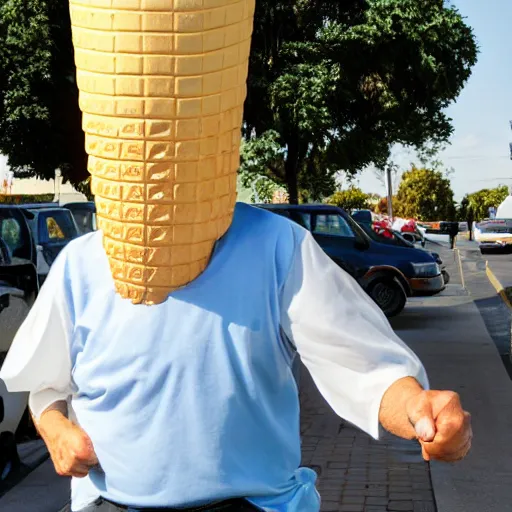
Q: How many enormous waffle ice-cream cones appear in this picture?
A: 1